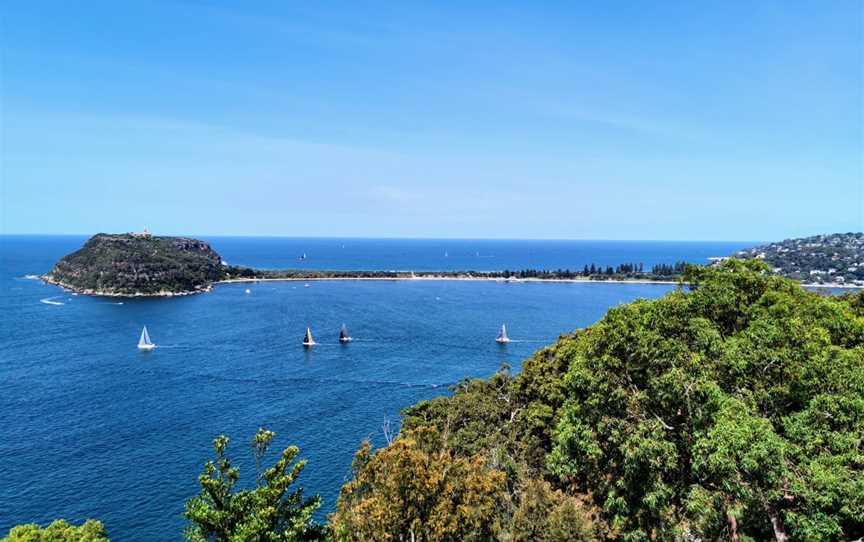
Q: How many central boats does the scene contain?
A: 4